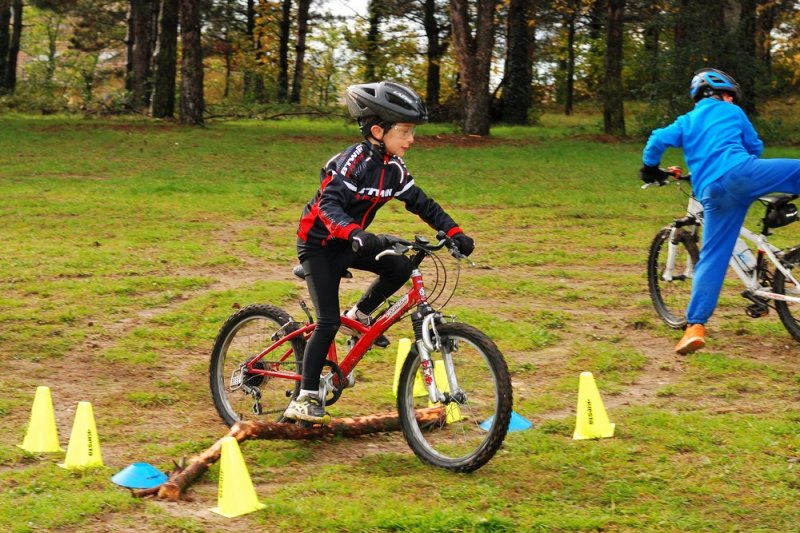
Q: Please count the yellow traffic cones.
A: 6